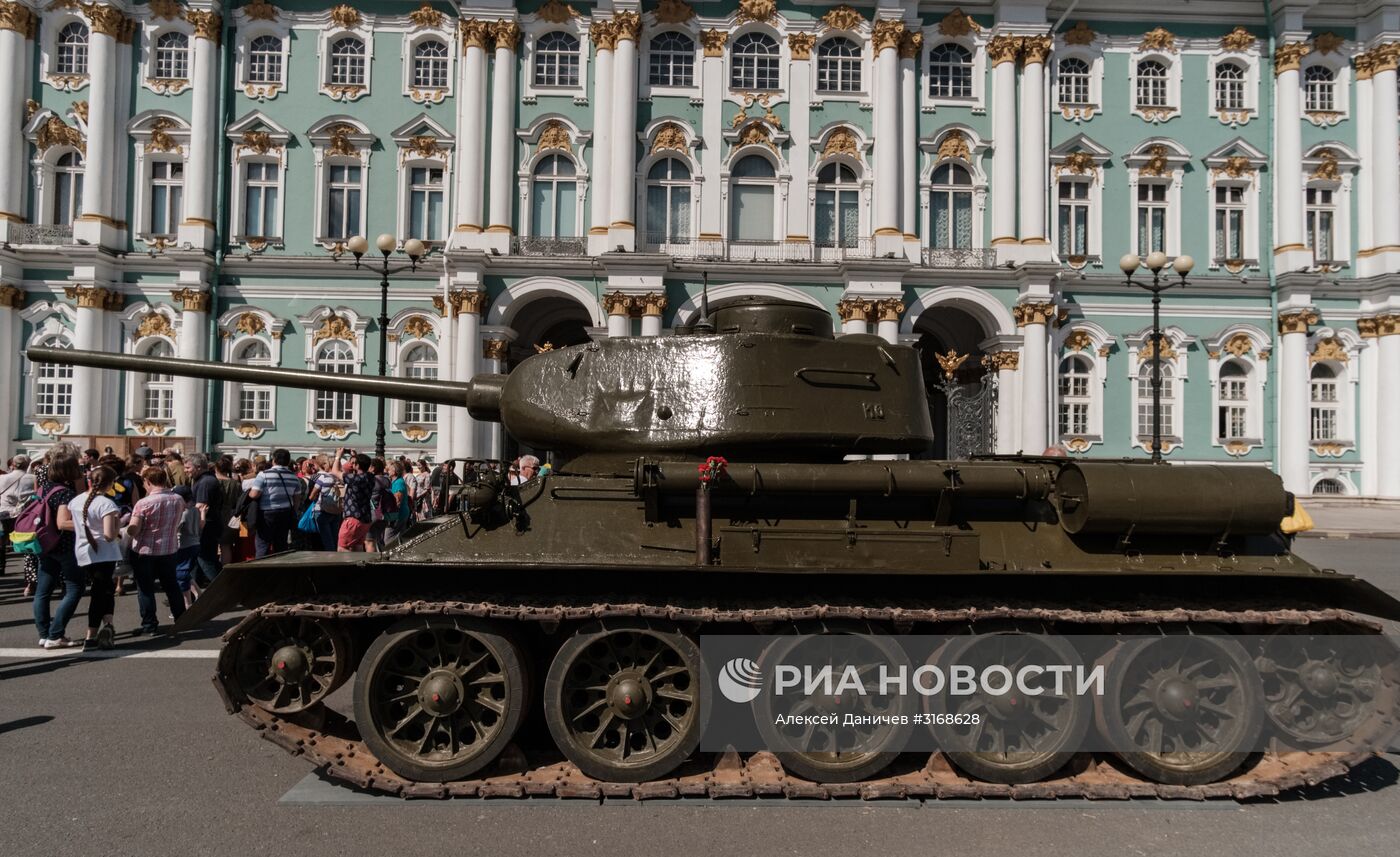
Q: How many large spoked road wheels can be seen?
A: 5